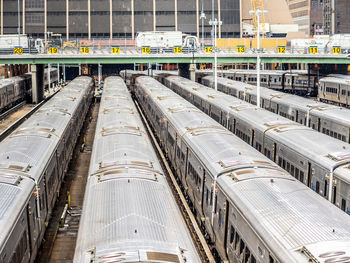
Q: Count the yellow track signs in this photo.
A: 11